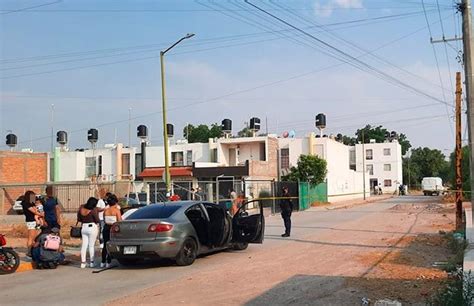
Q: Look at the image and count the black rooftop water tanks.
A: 8